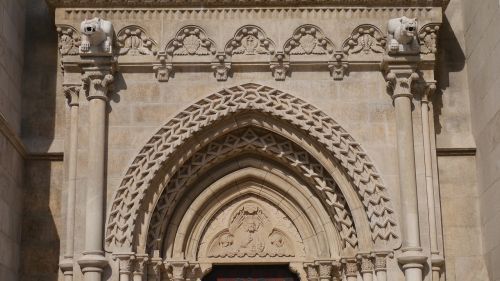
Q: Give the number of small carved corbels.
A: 4